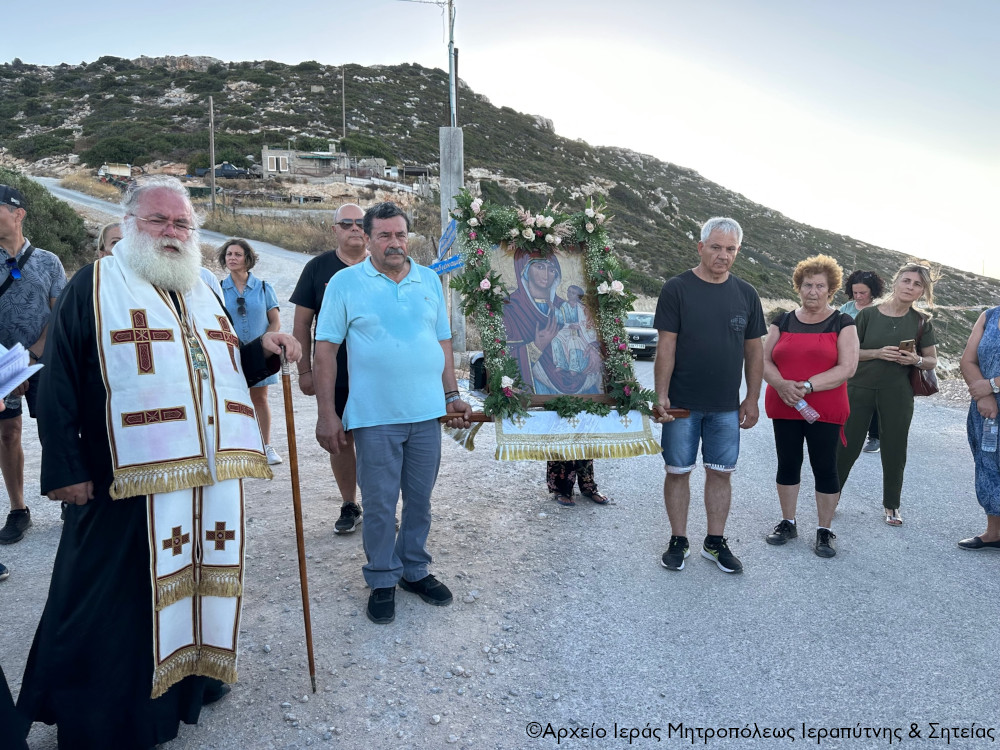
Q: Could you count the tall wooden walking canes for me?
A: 1